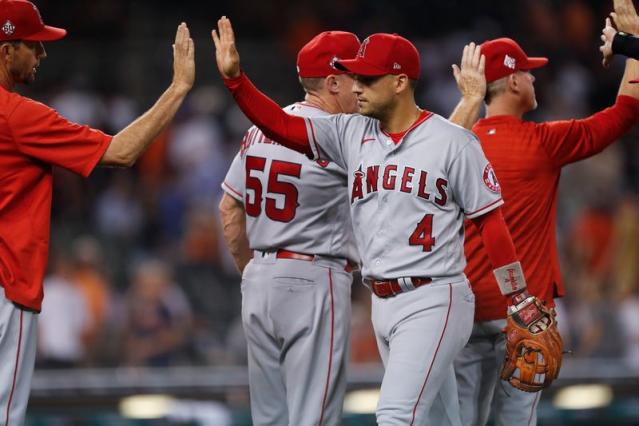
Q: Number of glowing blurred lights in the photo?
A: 3